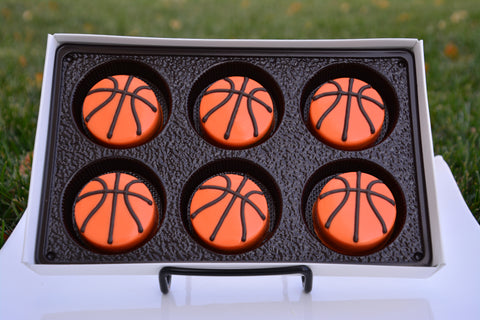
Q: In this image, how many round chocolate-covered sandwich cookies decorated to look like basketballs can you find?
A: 6